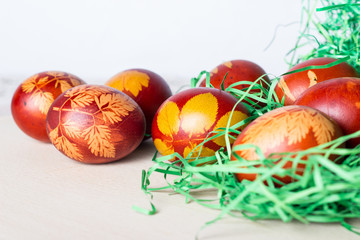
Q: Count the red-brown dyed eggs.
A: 8